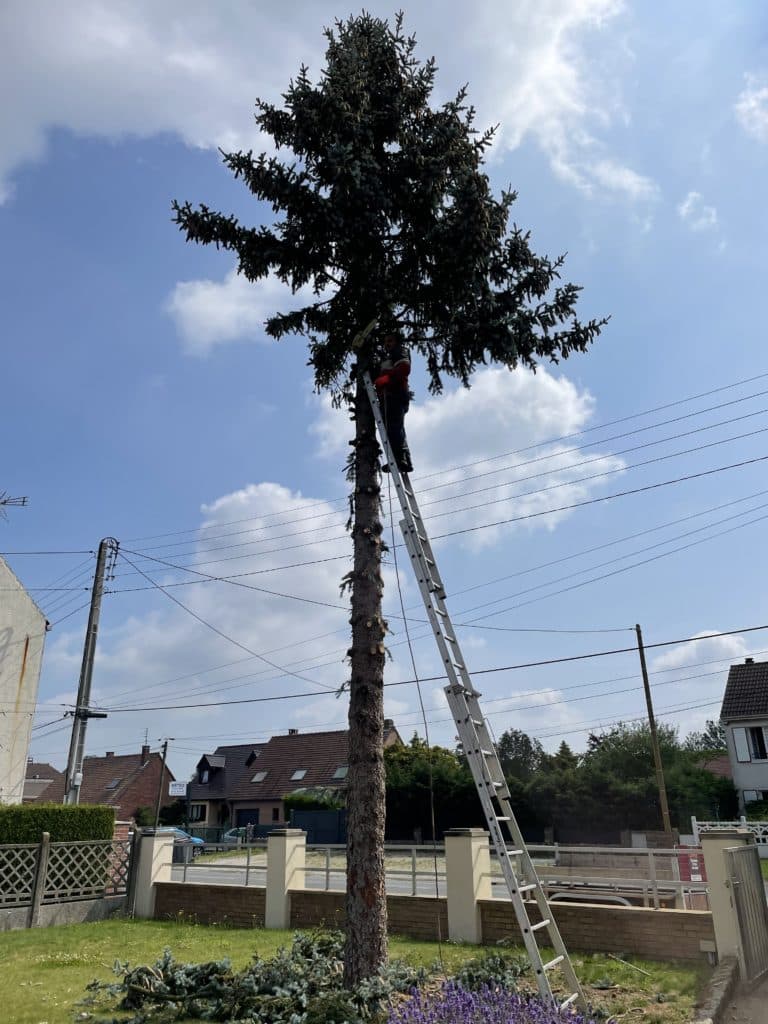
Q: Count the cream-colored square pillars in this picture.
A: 4